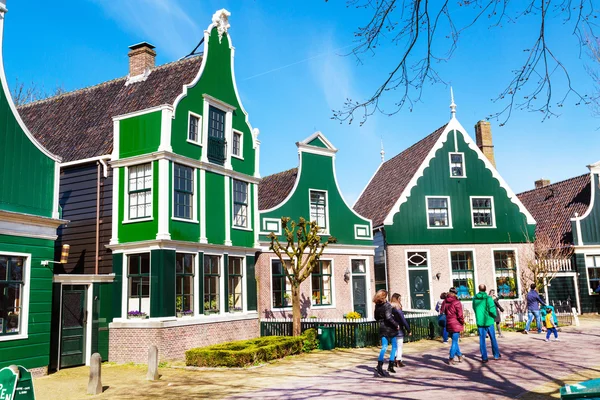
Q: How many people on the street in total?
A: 8